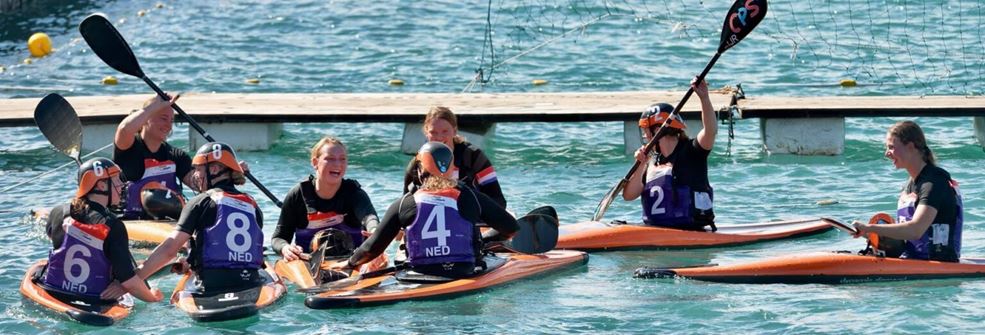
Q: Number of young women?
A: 8